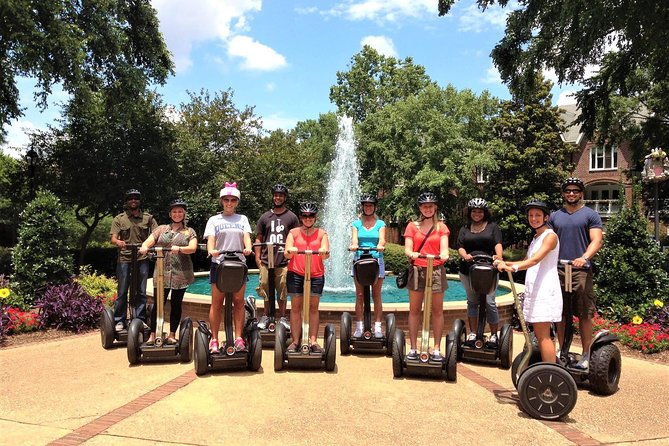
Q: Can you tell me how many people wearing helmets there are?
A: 10